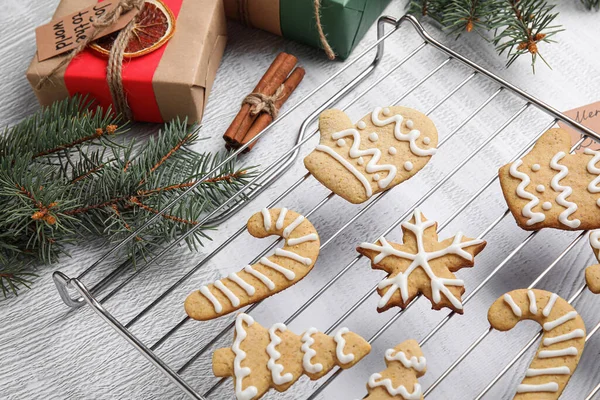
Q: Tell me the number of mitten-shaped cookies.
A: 2